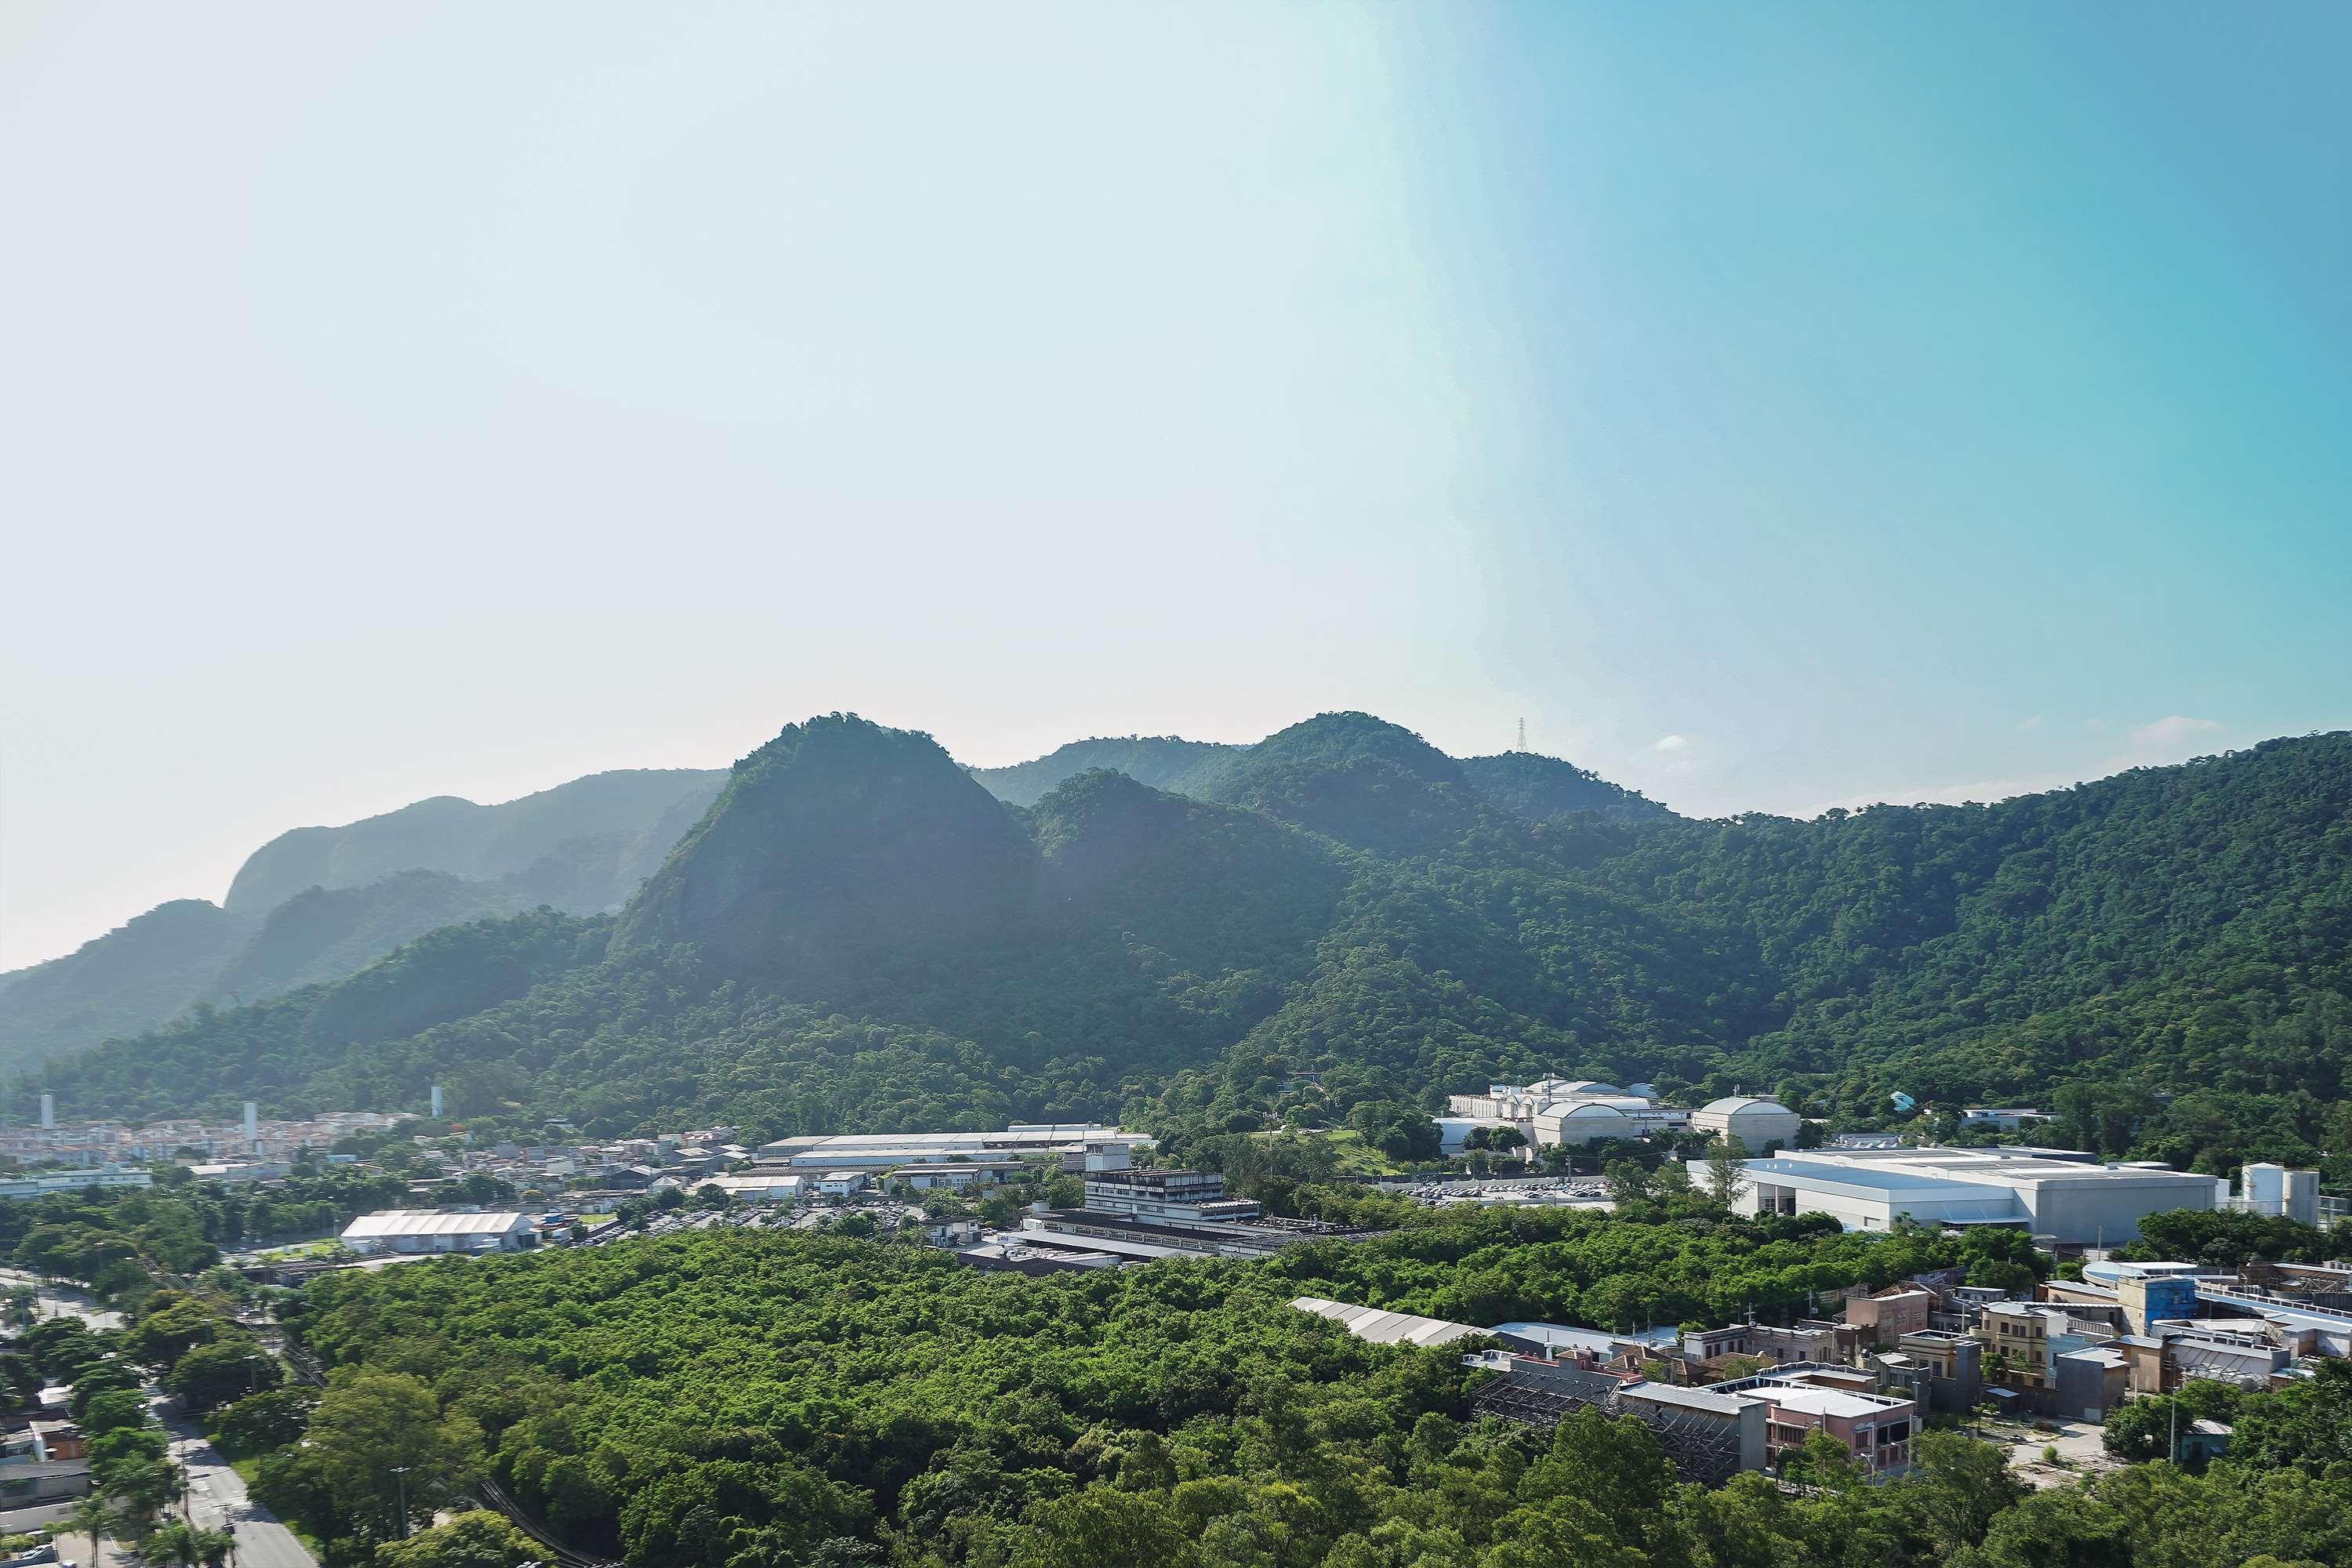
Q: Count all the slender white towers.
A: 3